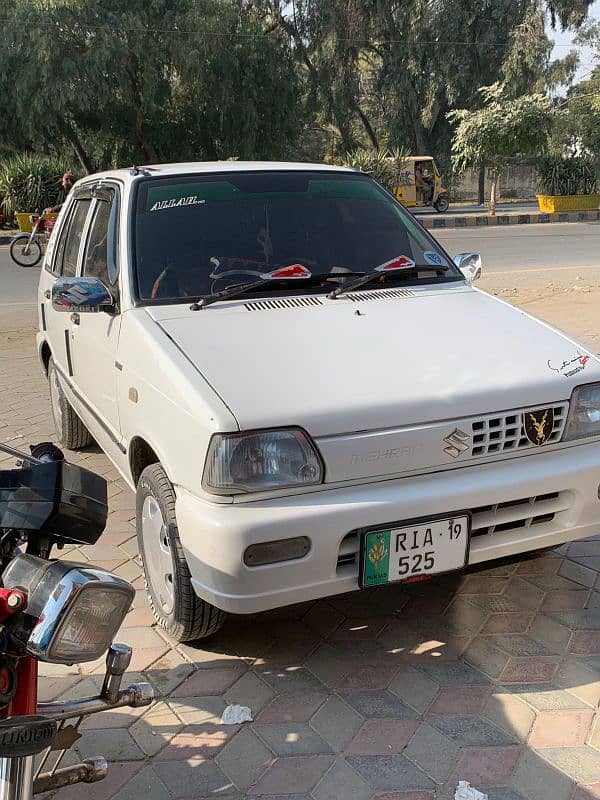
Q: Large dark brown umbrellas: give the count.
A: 0